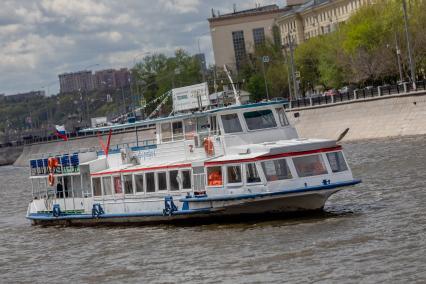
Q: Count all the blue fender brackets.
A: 3